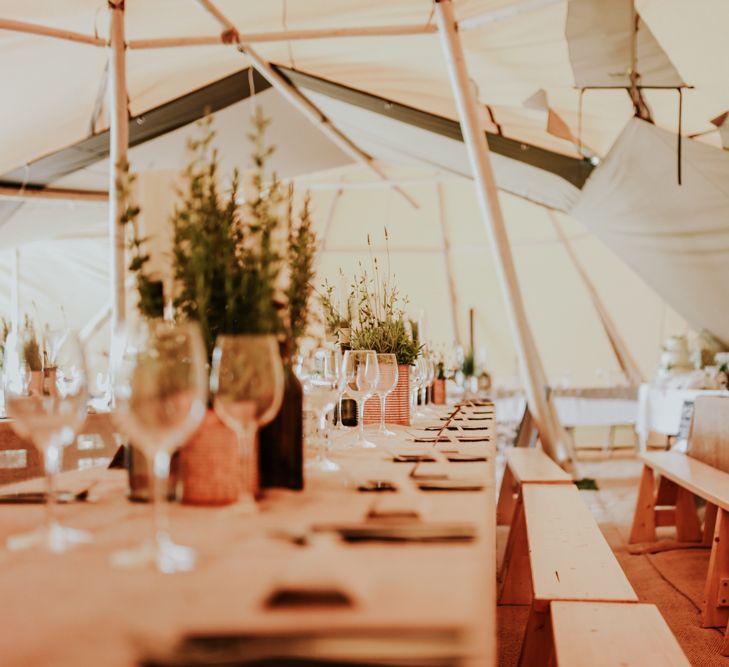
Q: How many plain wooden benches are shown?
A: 4